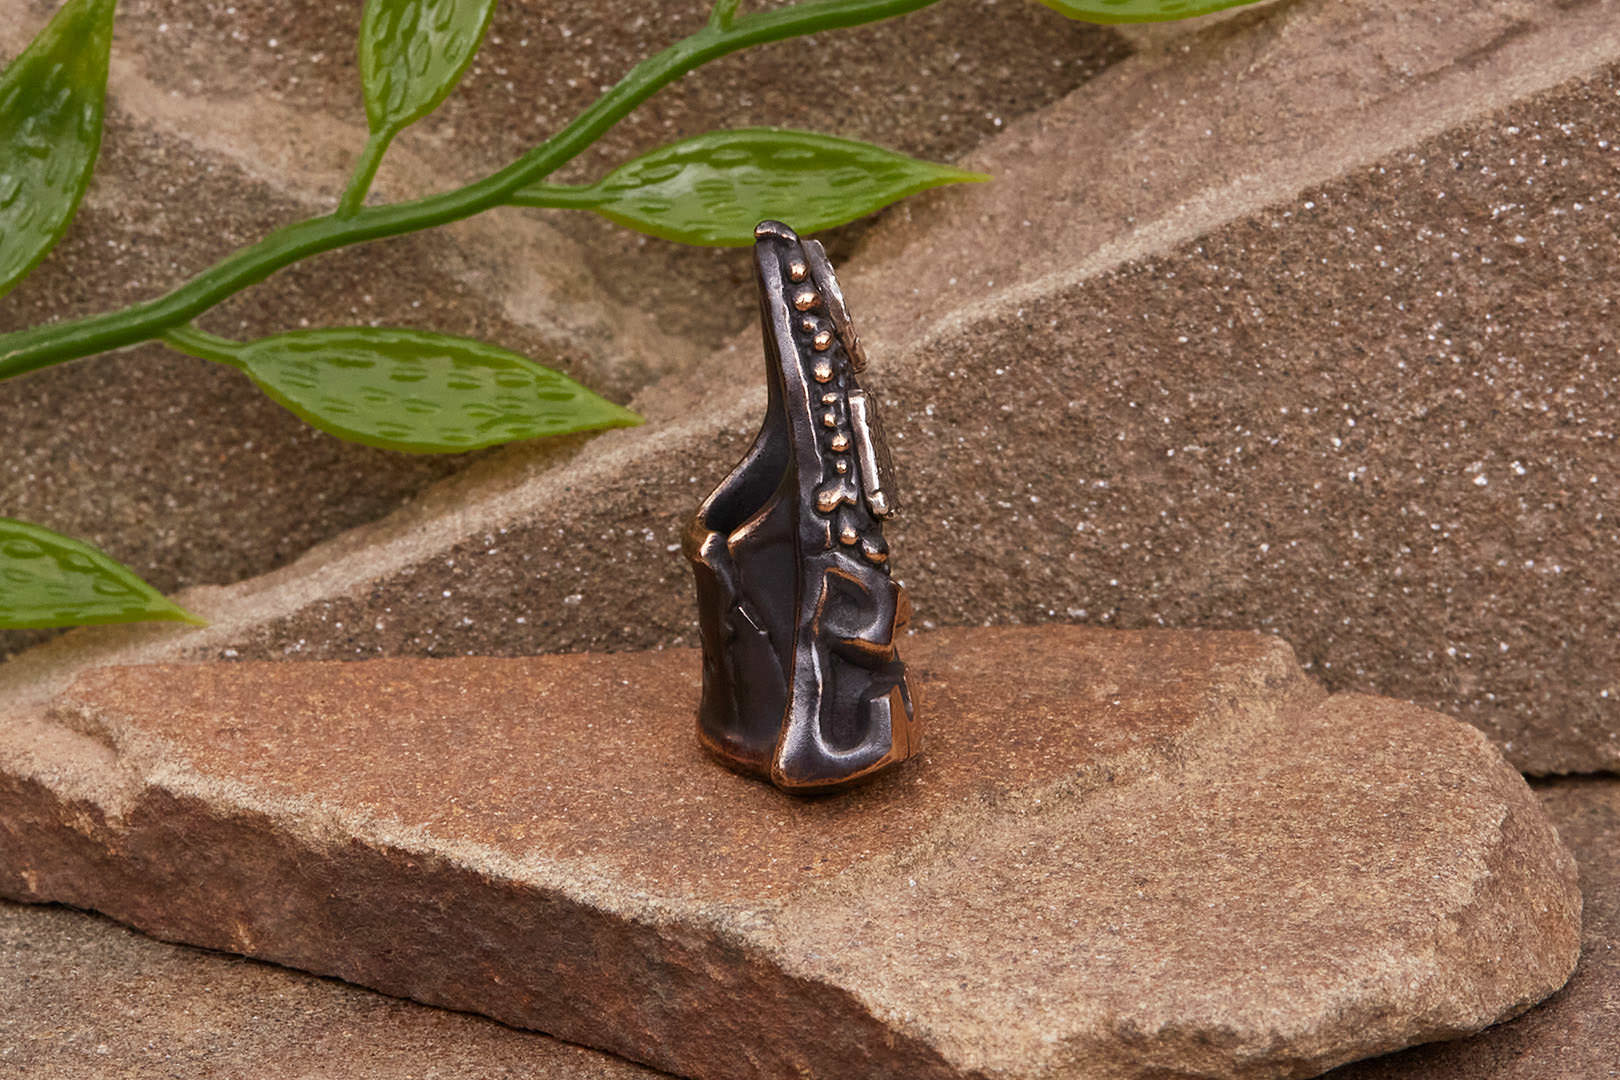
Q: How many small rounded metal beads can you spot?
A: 11